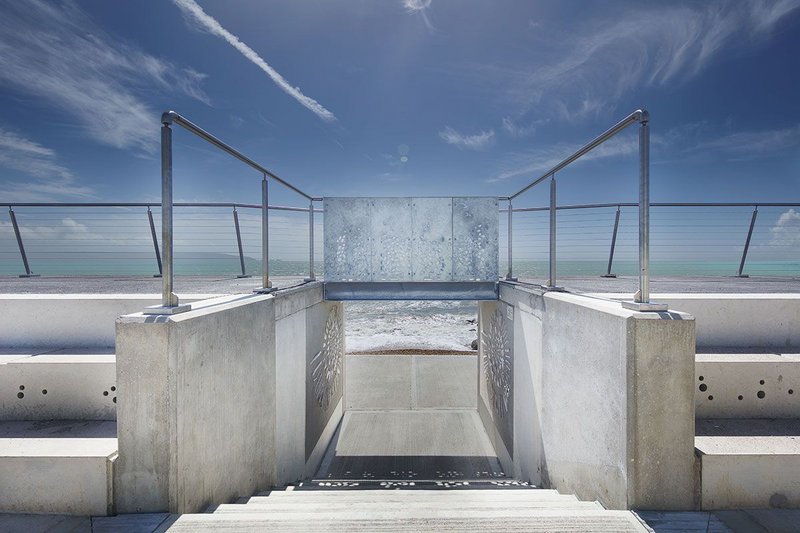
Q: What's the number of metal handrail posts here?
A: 11